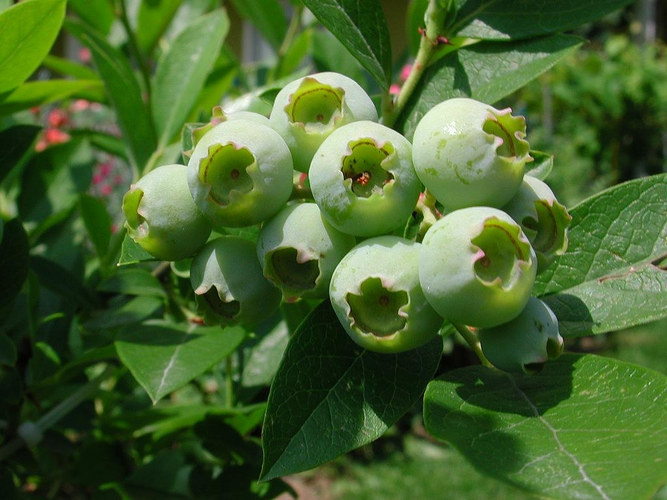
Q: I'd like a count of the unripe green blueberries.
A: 12